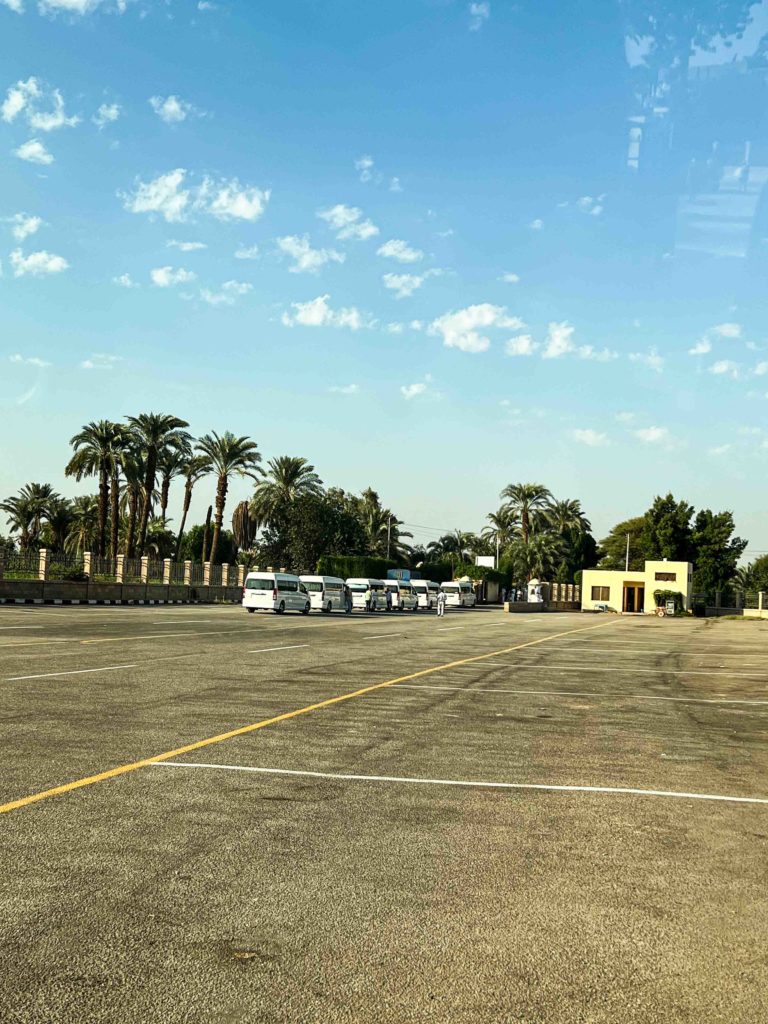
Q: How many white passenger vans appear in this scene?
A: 6